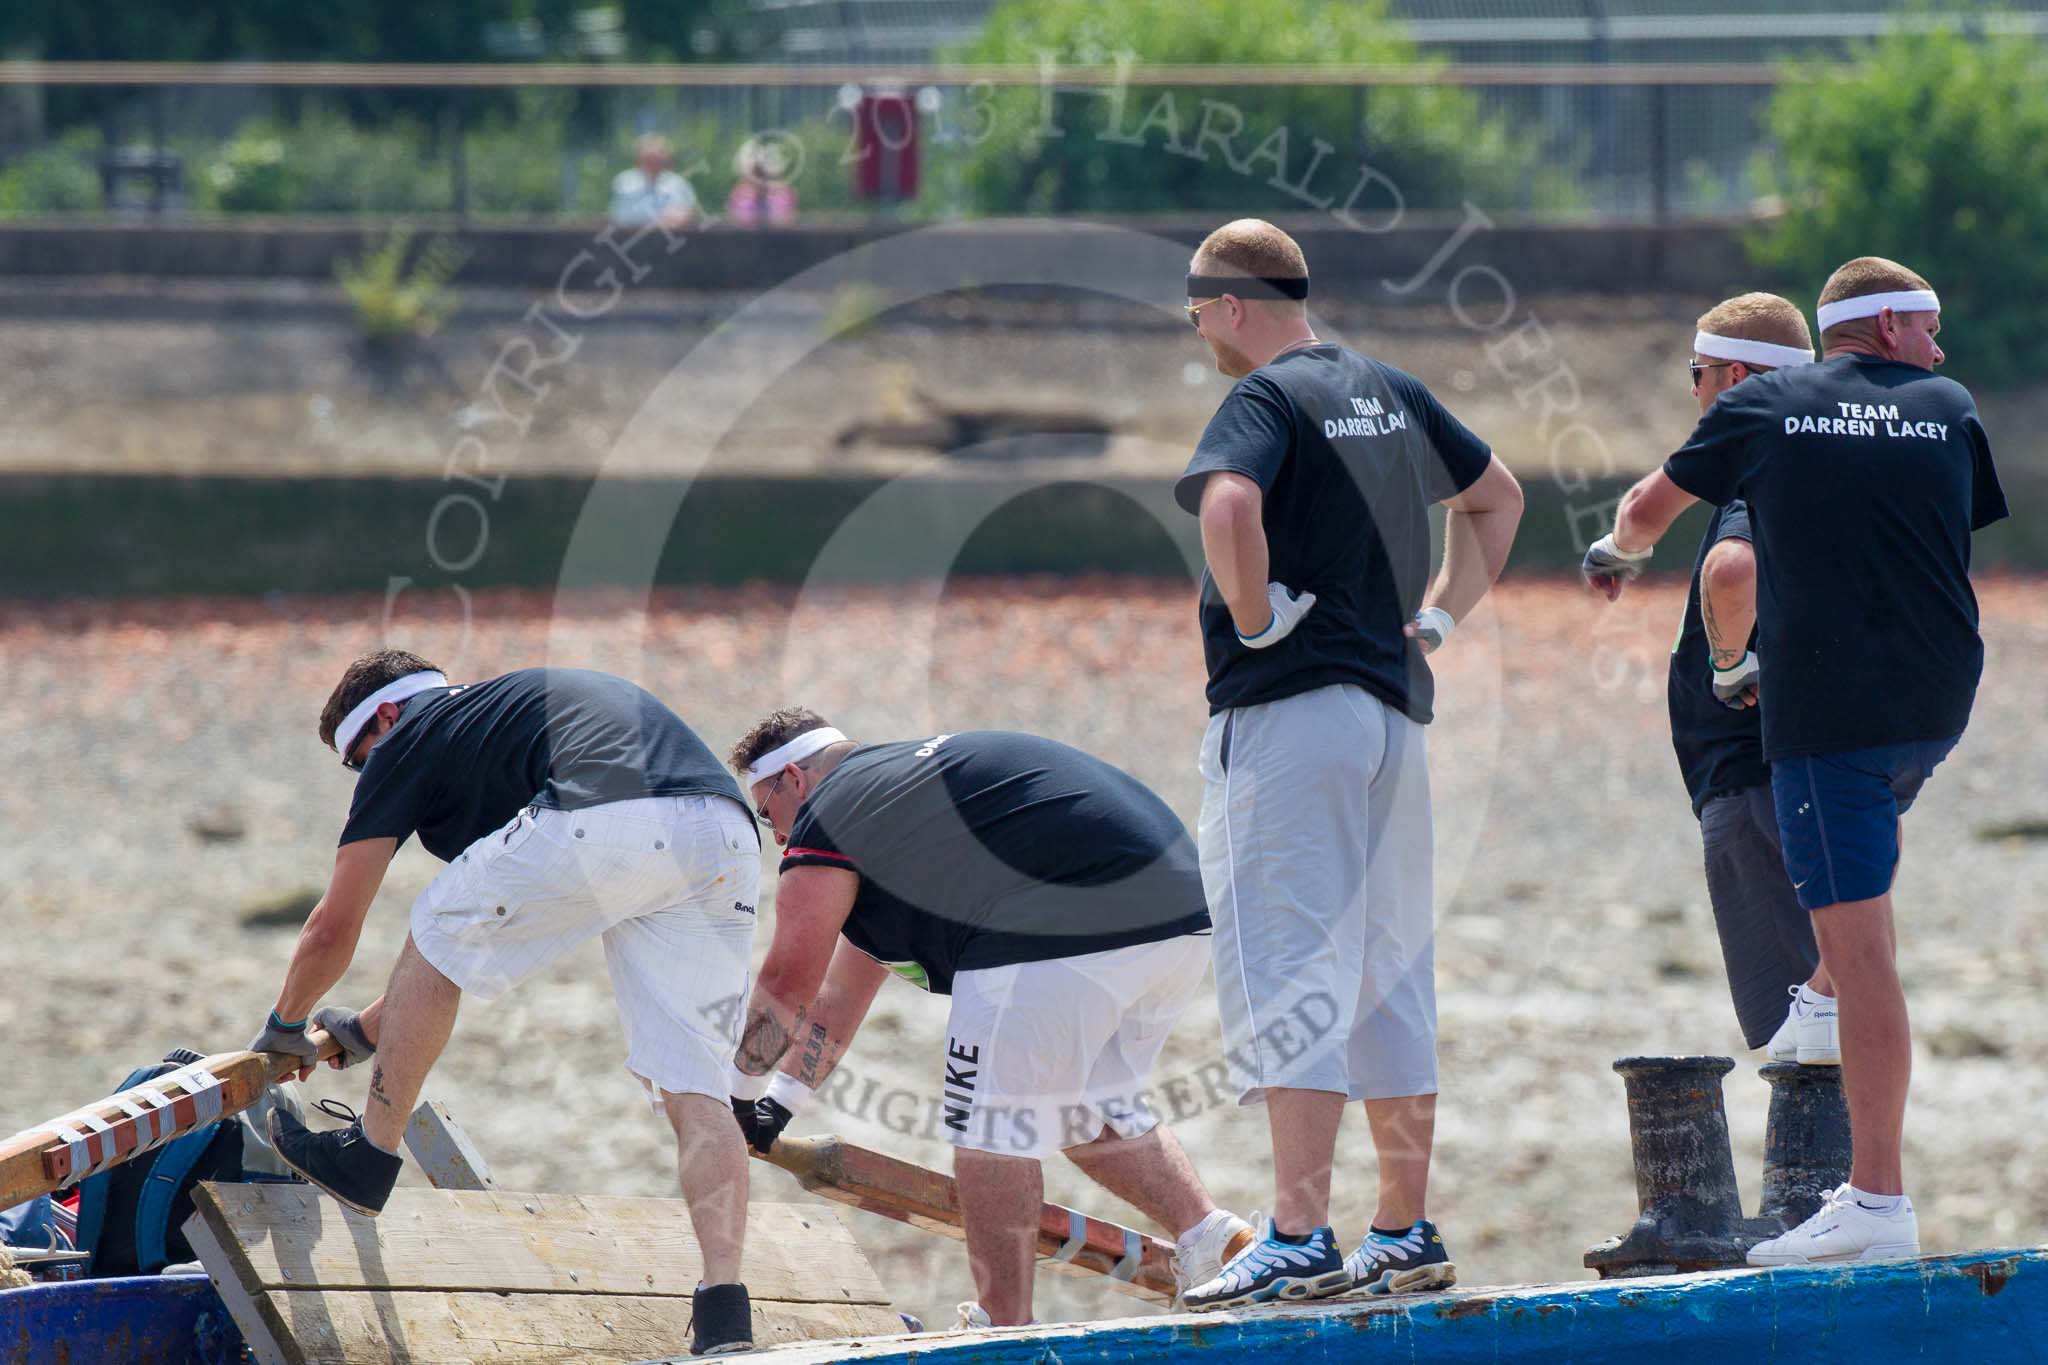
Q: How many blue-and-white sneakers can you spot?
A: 2